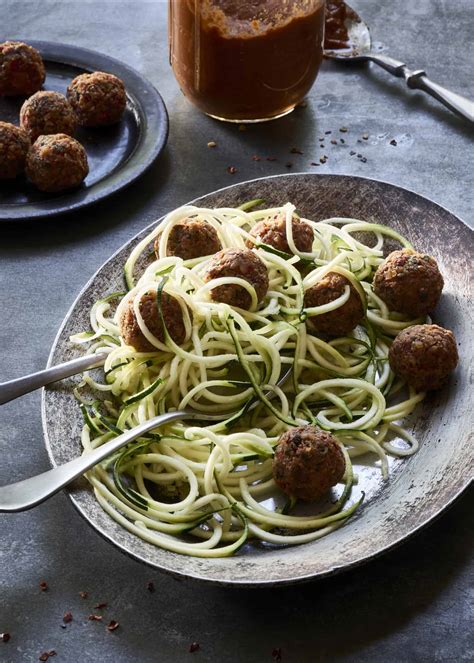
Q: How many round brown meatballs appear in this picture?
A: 13